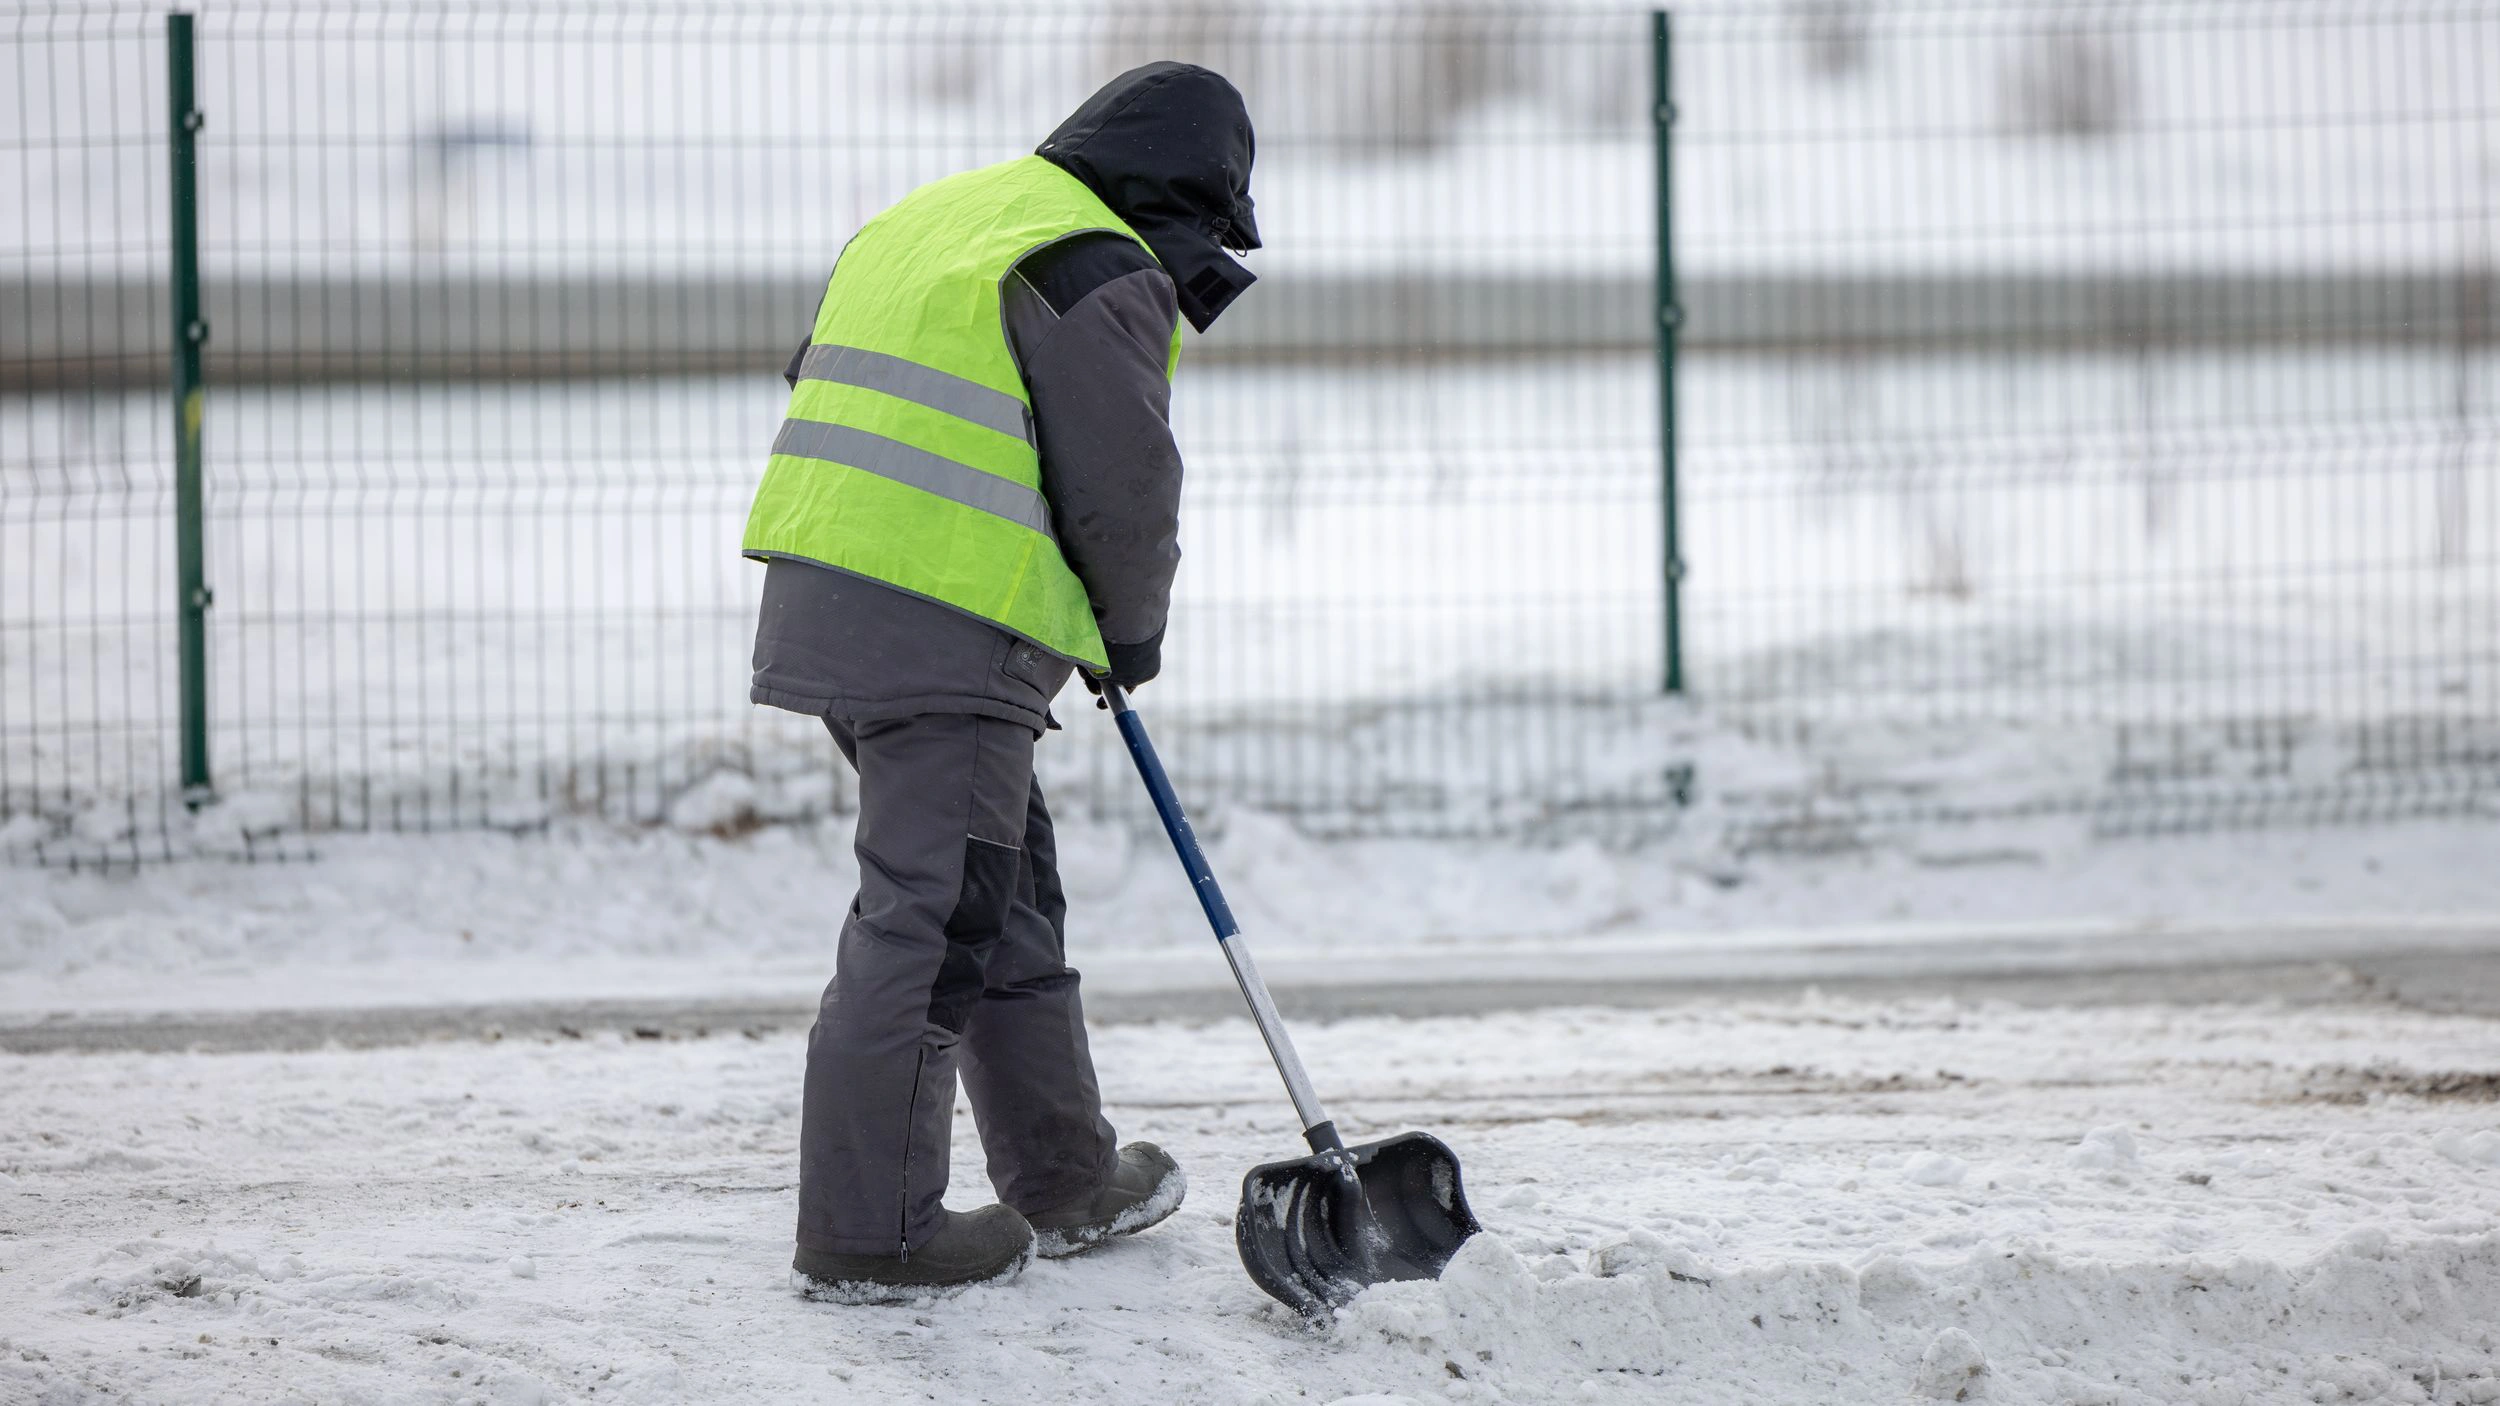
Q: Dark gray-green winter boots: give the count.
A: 2